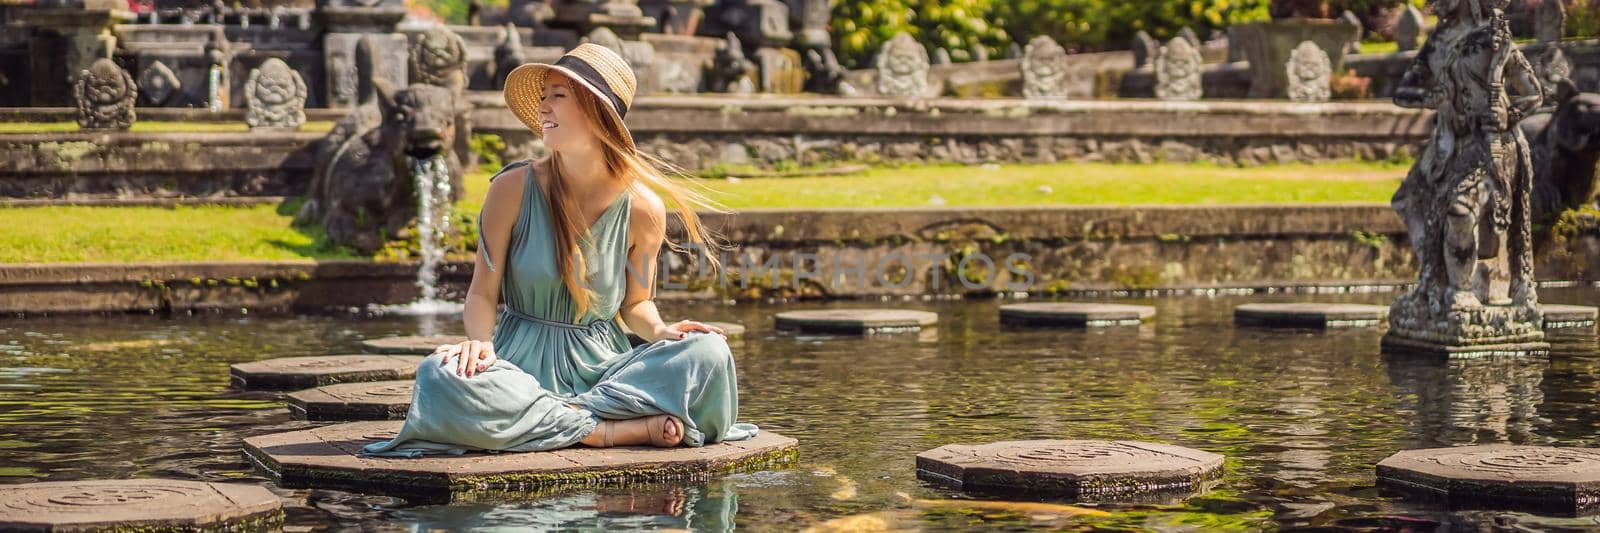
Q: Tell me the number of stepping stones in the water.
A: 12